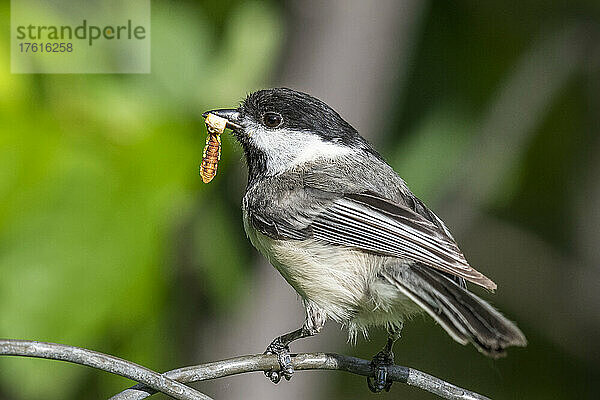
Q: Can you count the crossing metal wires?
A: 2